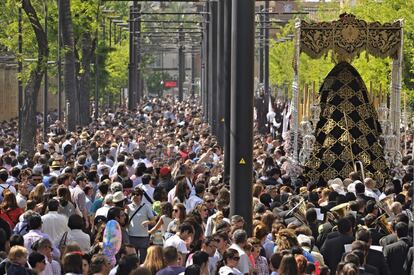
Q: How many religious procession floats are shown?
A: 1